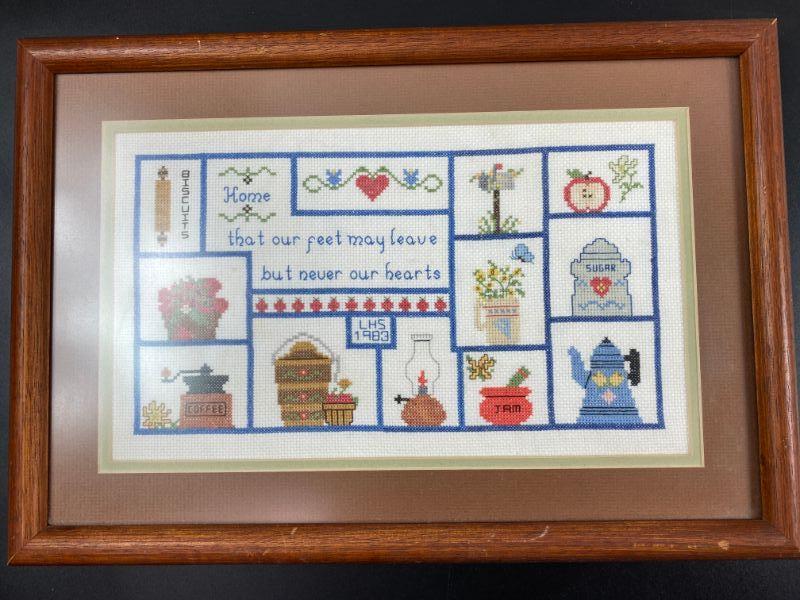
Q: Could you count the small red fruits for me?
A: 11